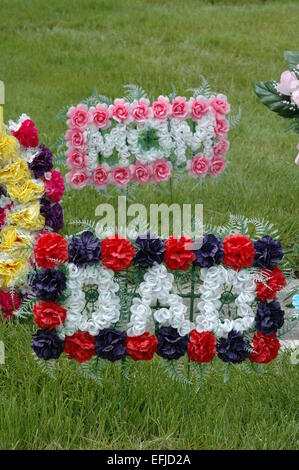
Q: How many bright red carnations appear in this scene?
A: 10